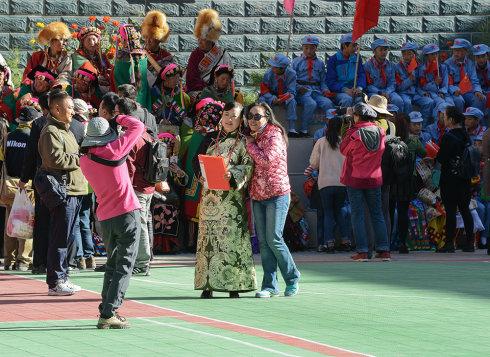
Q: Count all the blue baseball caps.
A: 13